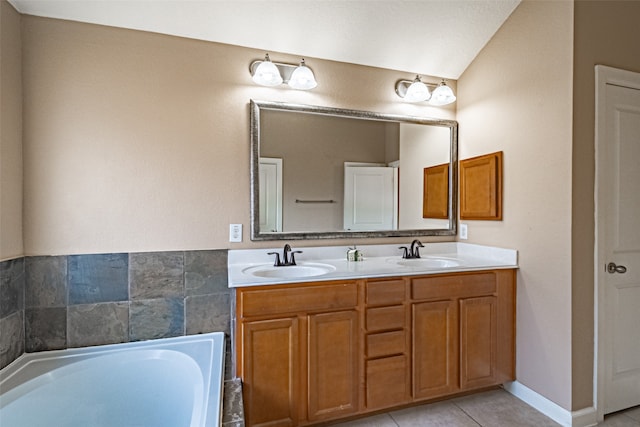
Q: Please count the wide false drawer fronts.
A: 2